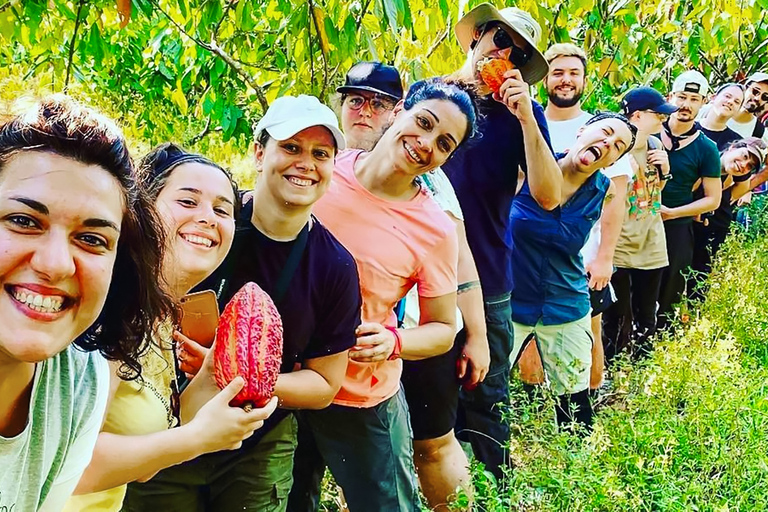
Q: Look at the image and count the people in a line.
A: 13